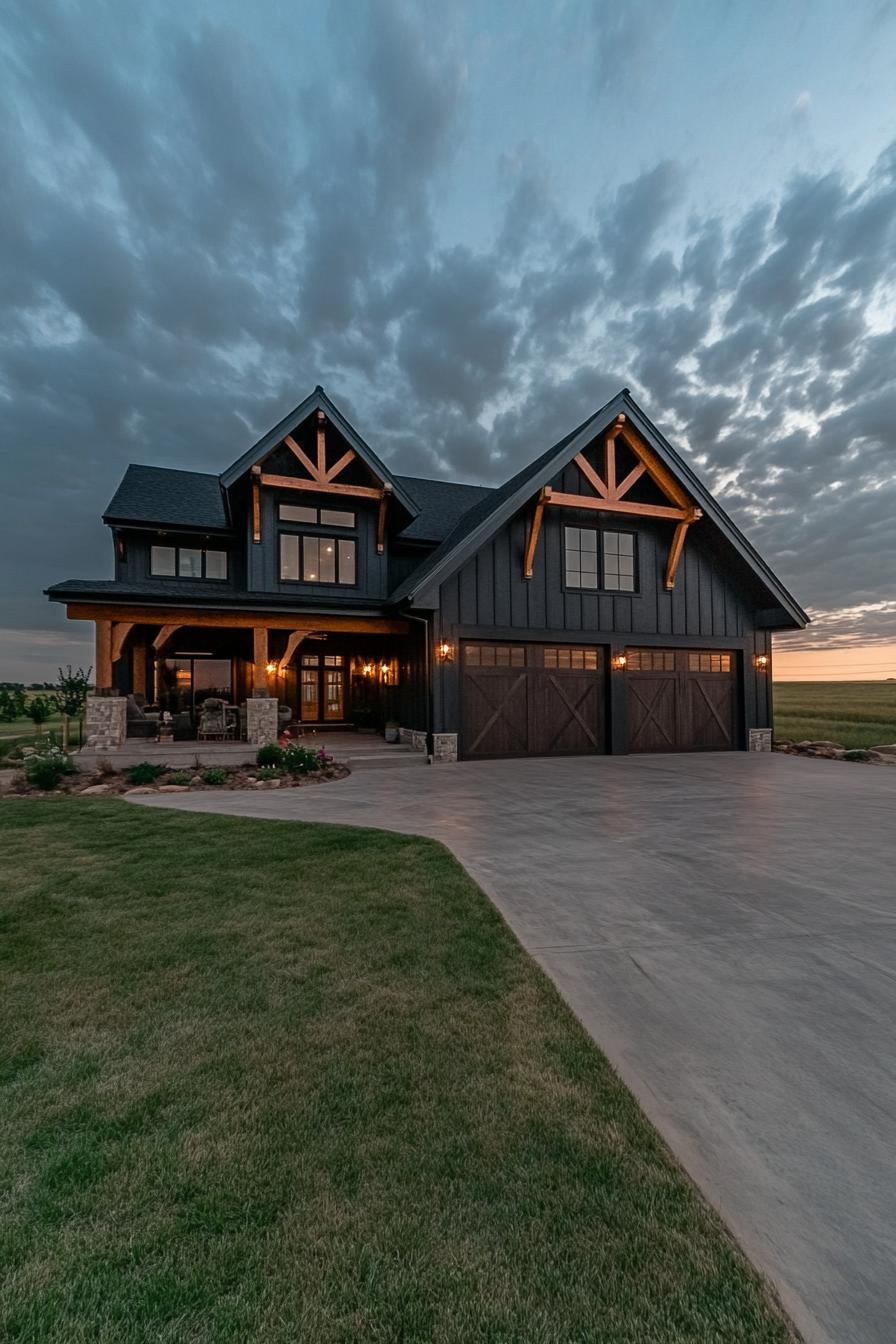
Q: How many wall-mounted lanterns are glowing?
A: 6